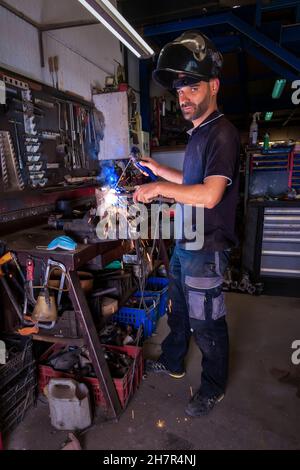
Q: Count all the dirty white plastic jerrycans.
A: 1